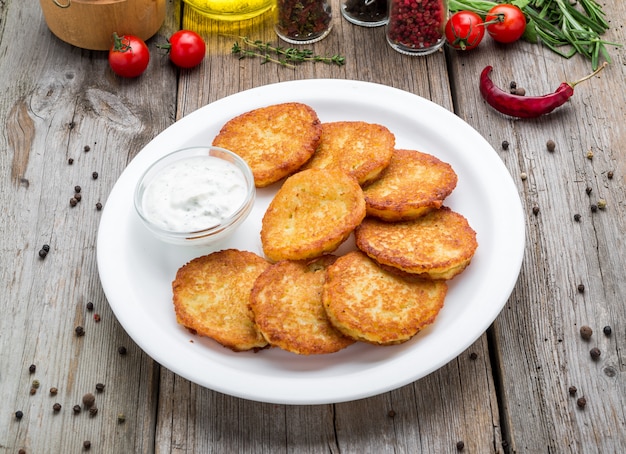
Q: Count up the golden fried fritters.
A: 8